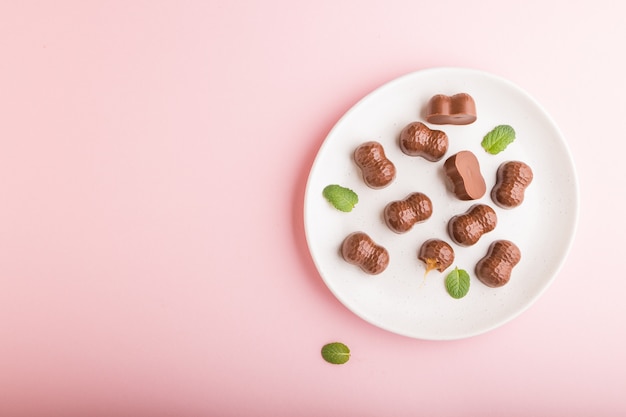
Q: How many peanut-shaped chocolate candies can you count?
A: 10